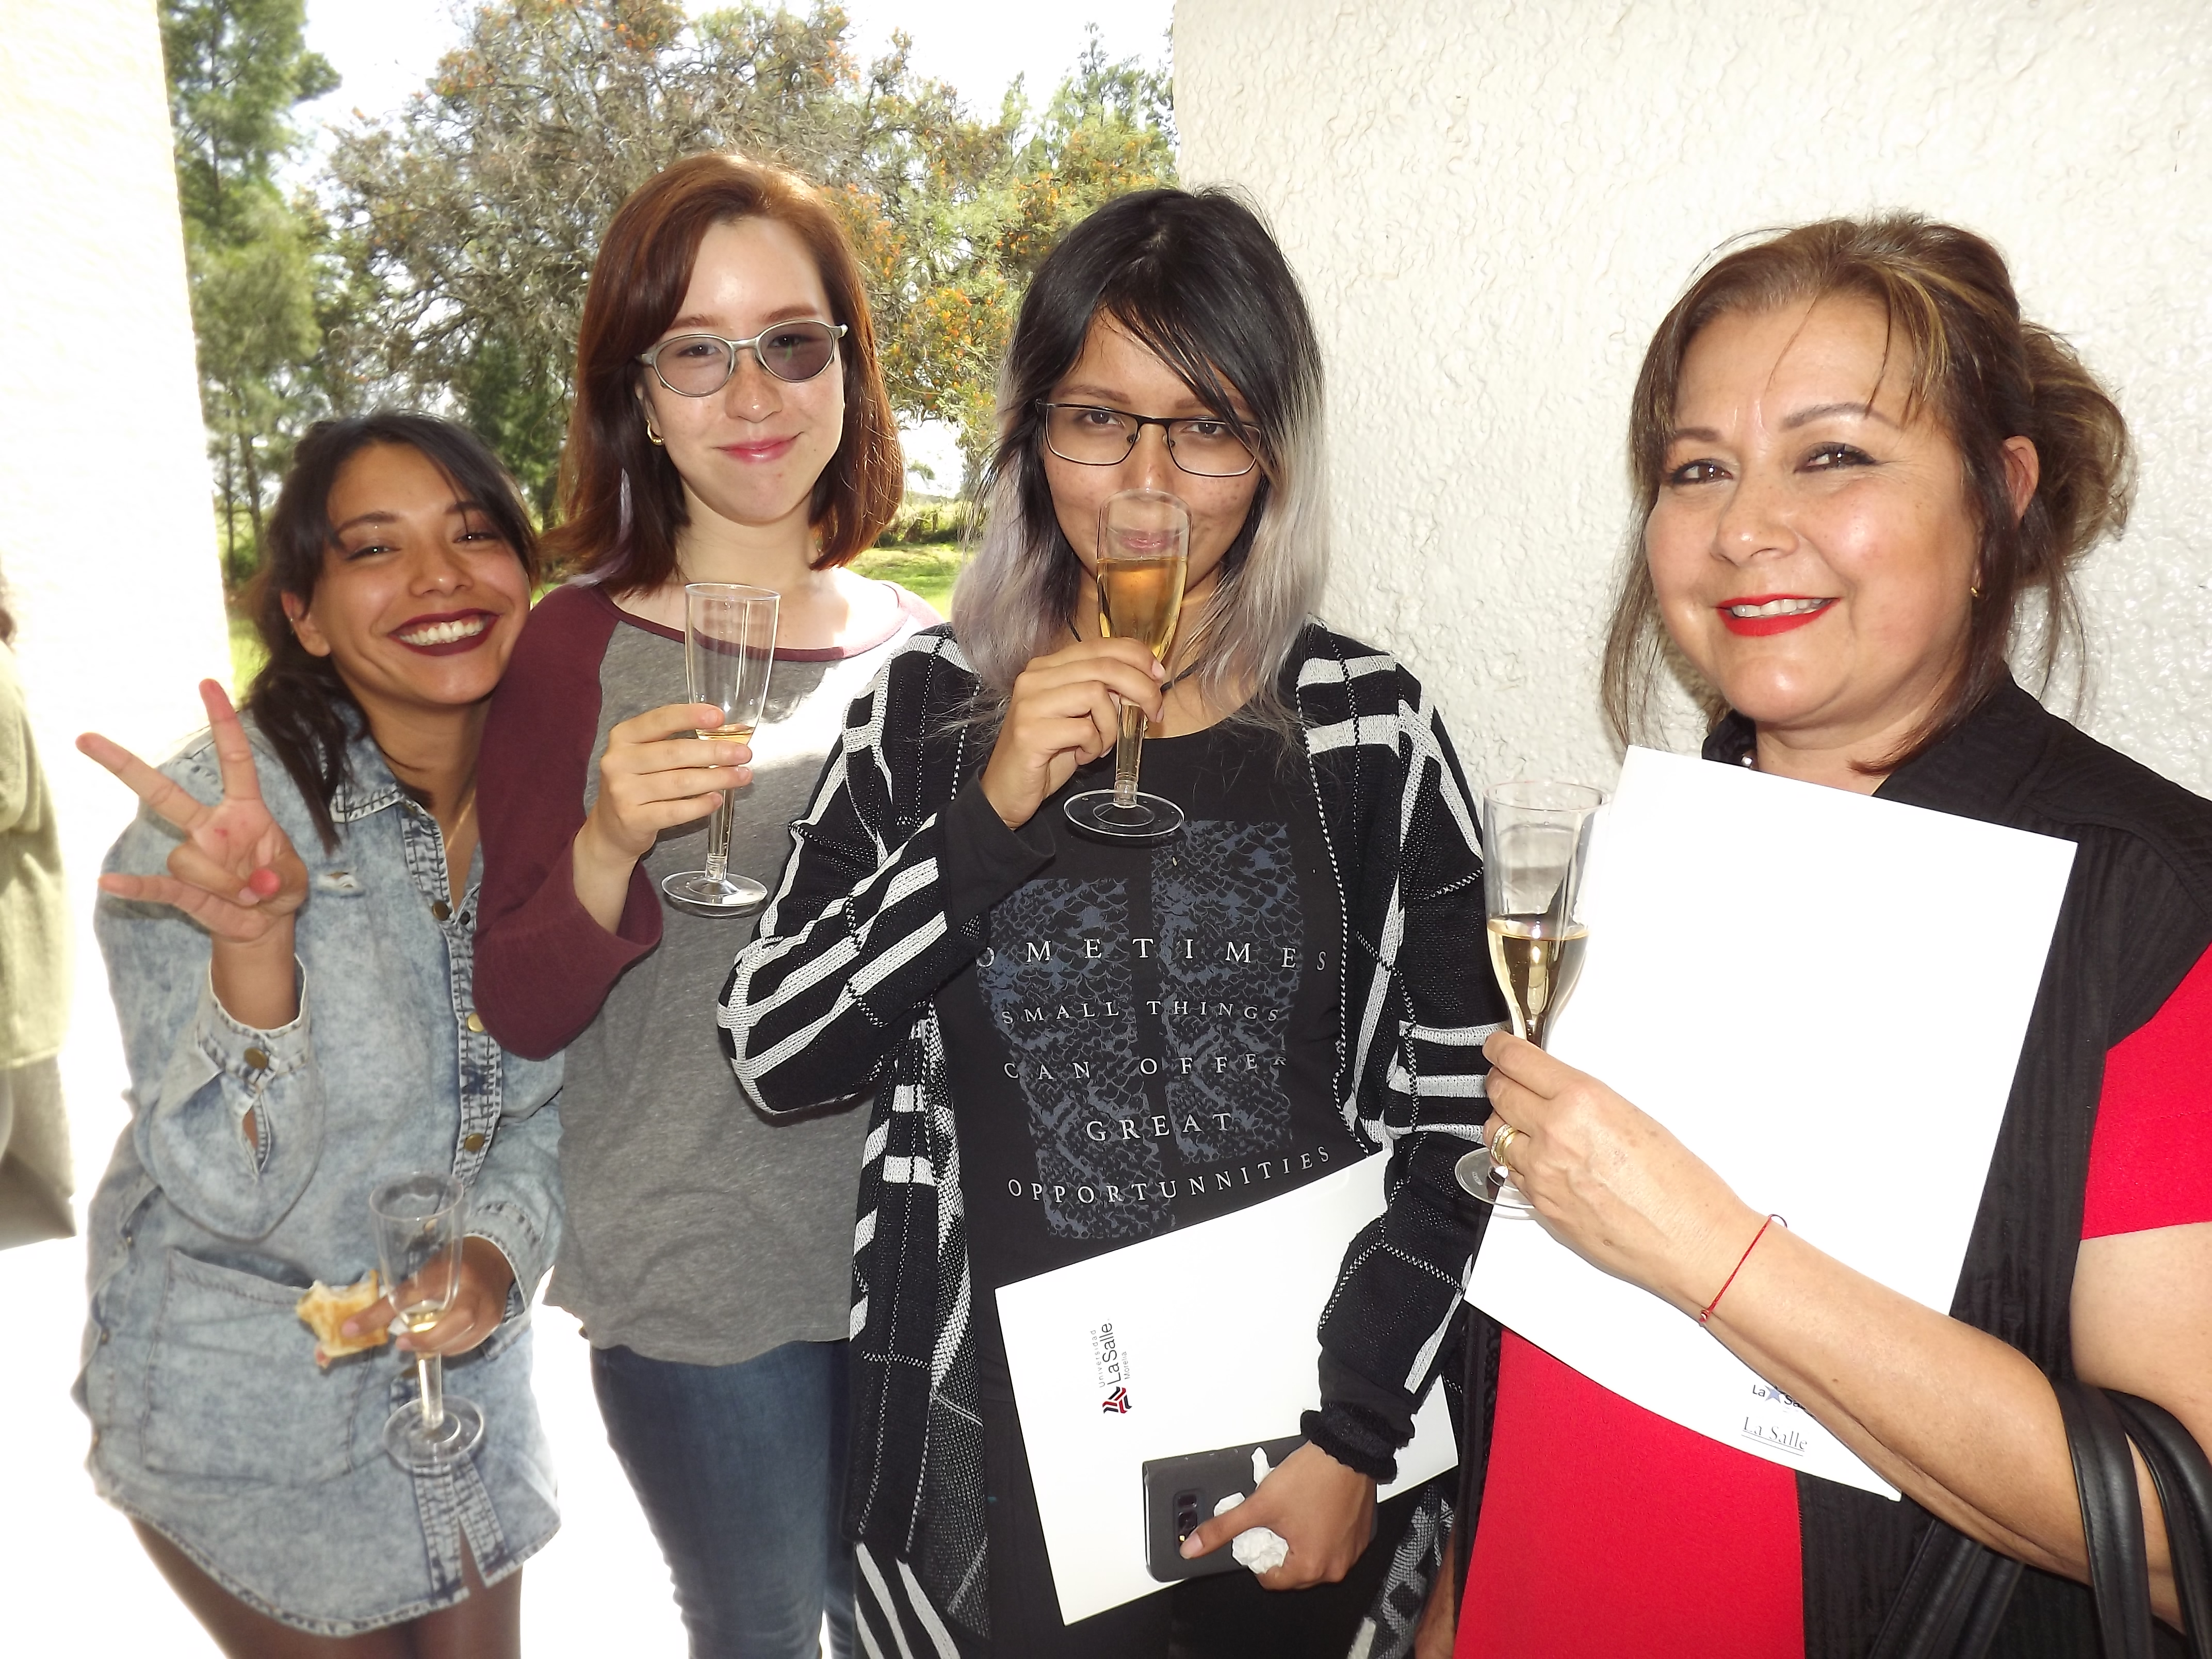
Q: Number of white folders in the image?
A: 2